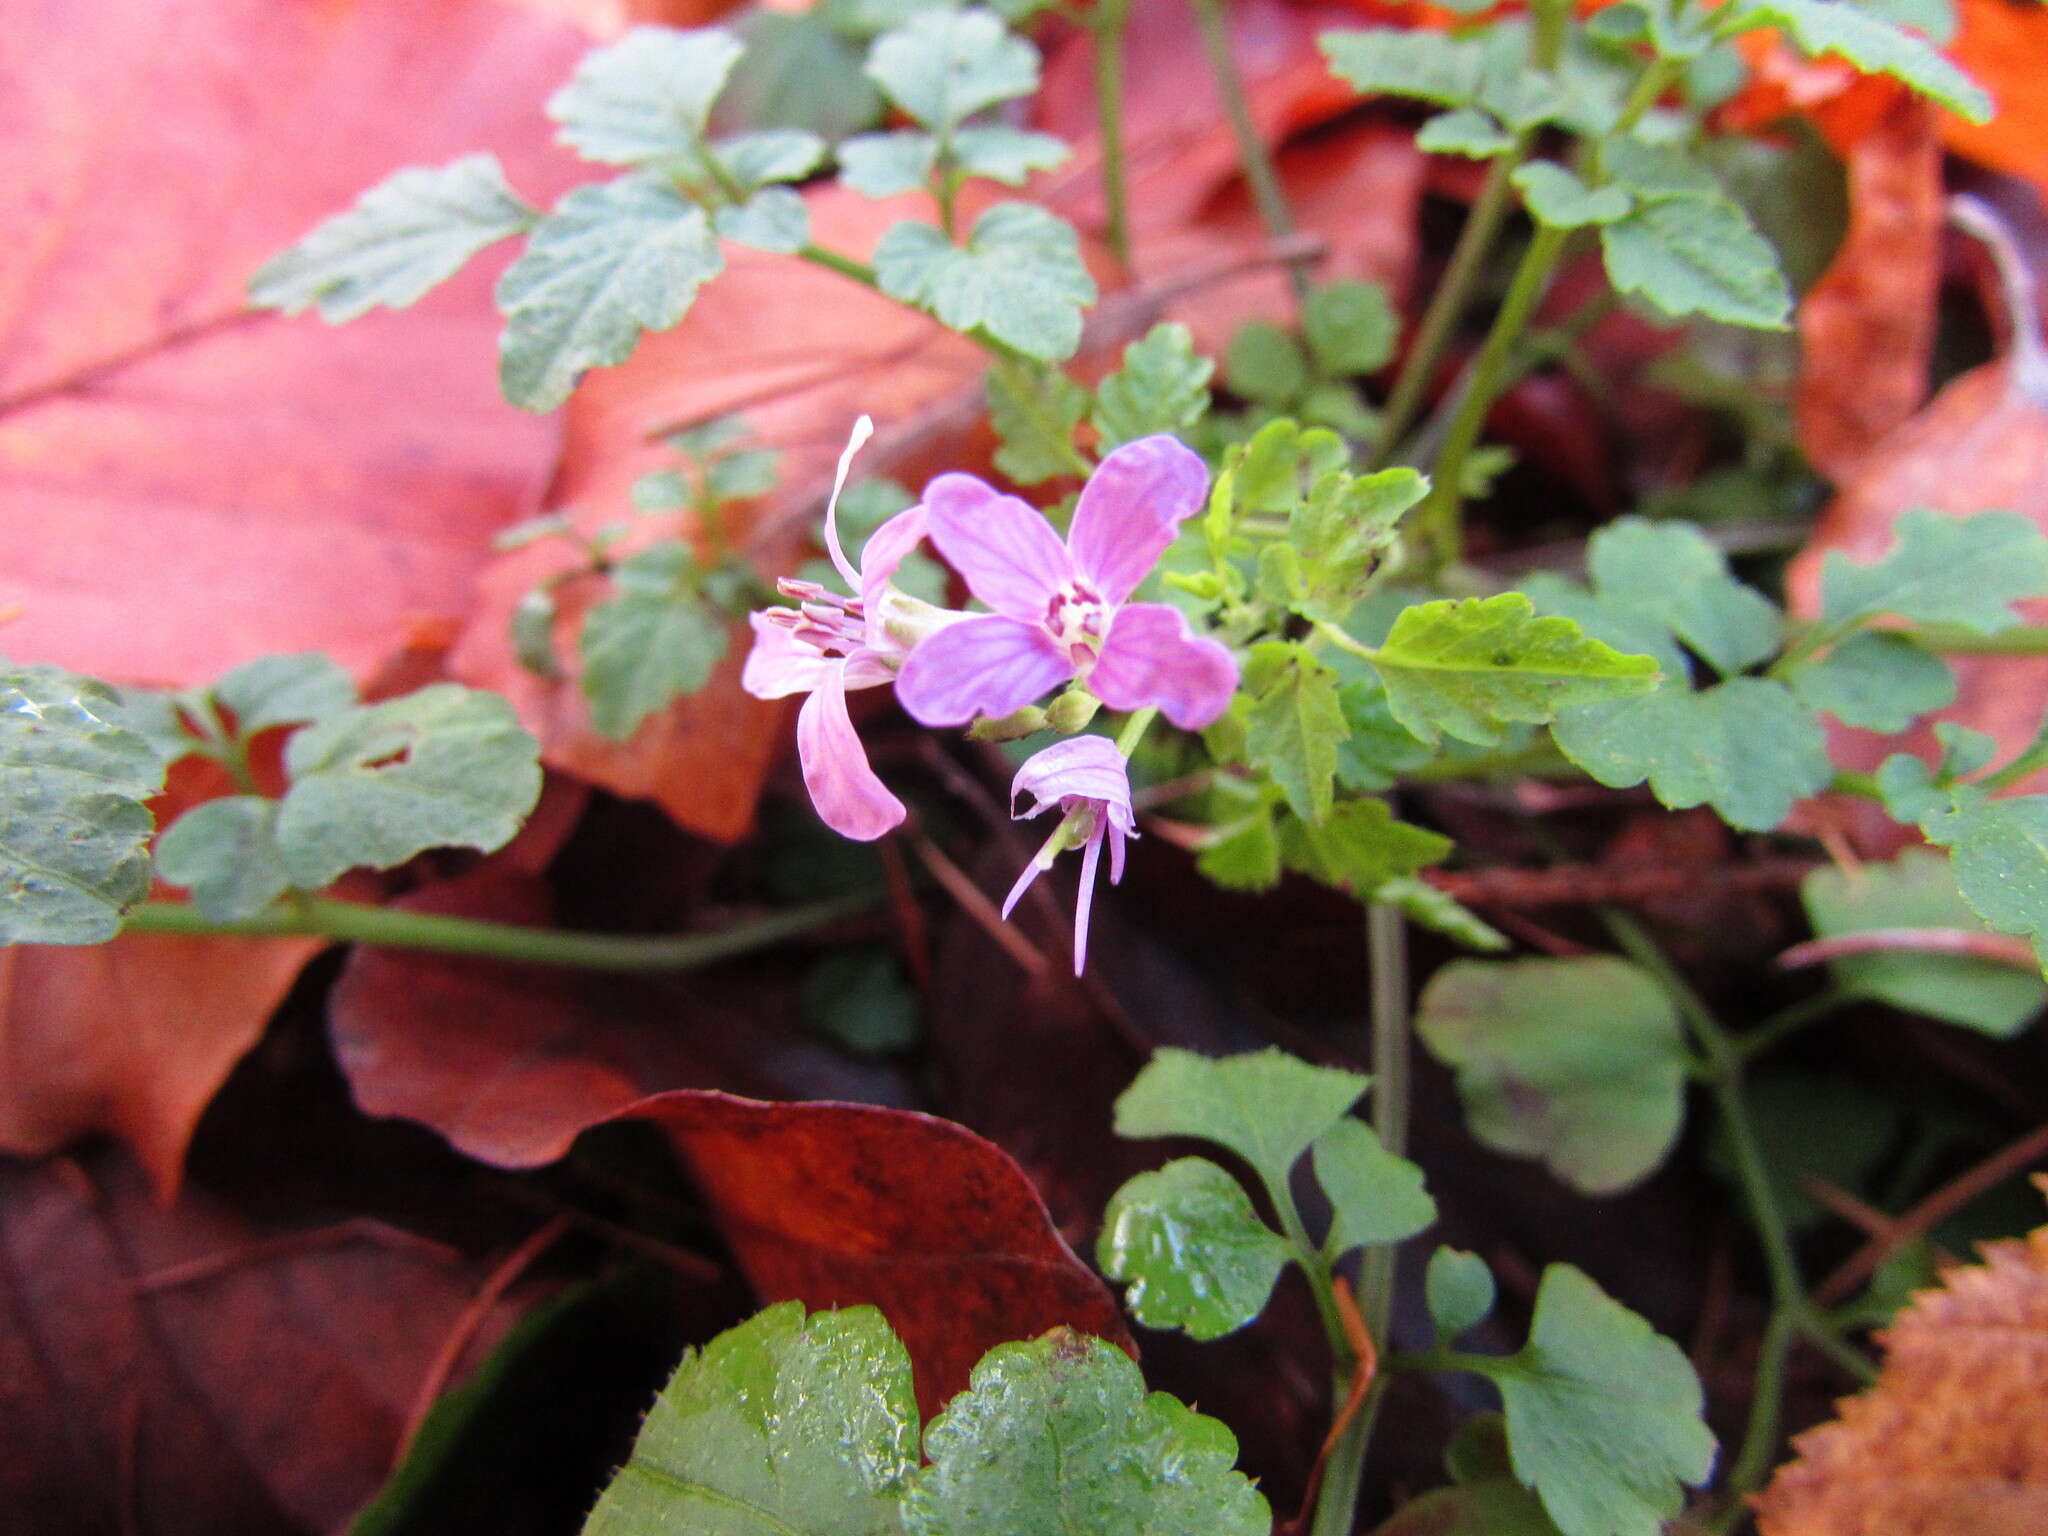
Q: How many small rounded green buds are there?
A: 2